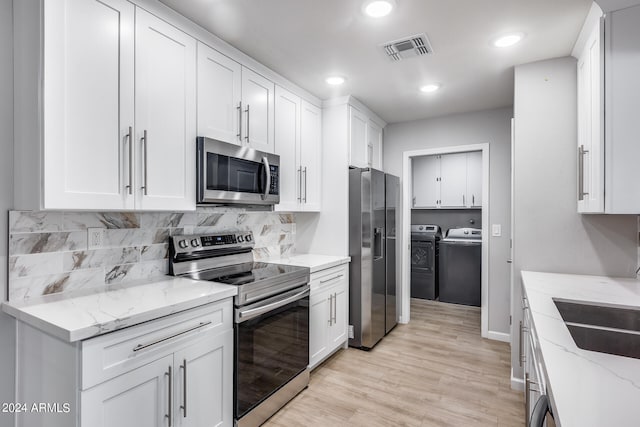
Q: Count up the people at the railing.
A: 0